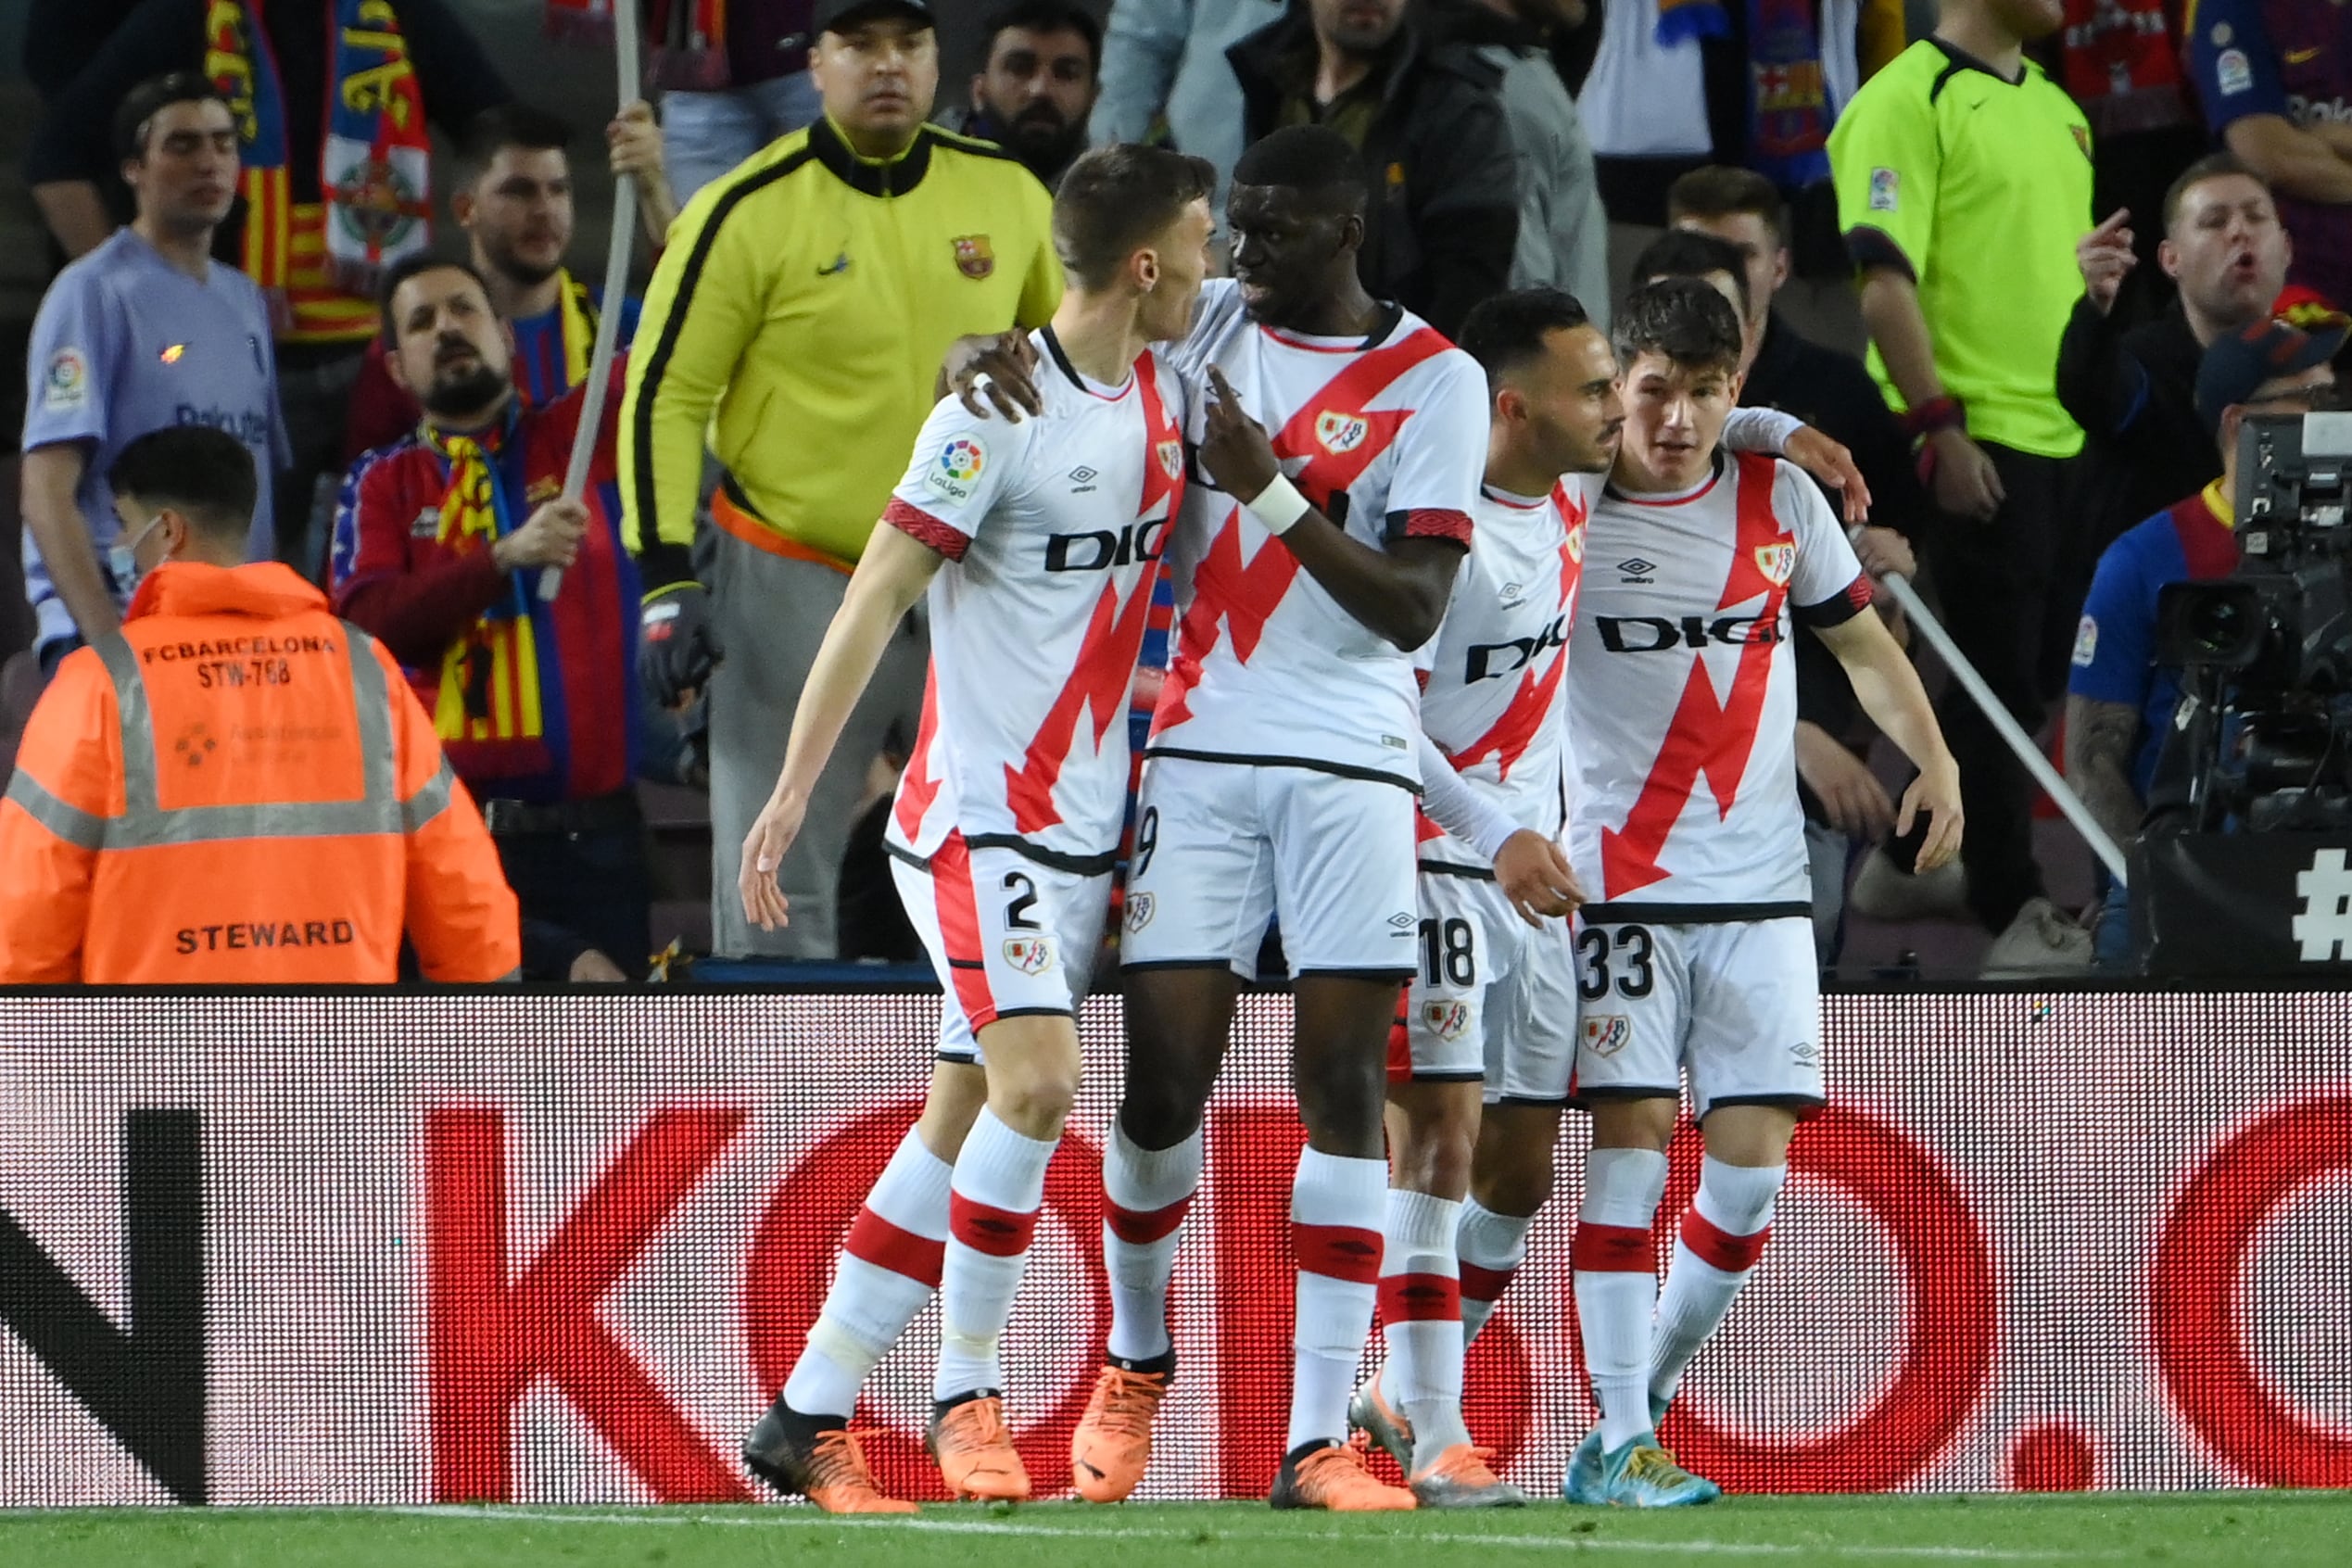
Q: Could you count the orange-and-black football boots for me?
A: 4